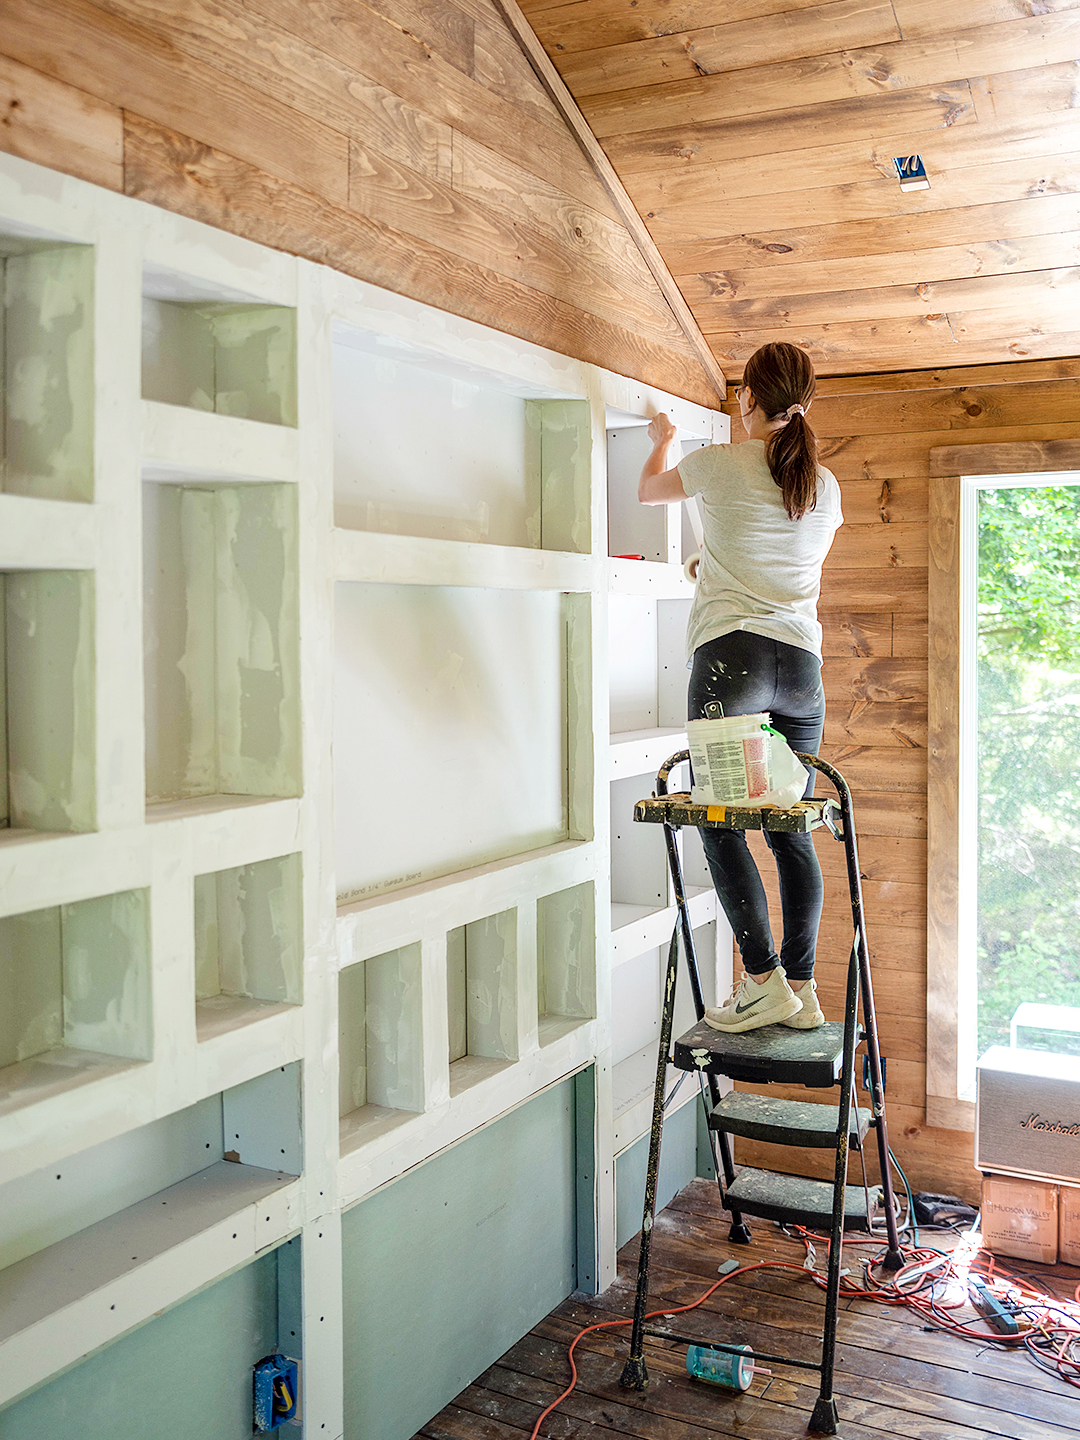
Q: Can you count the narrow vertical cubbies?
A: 3